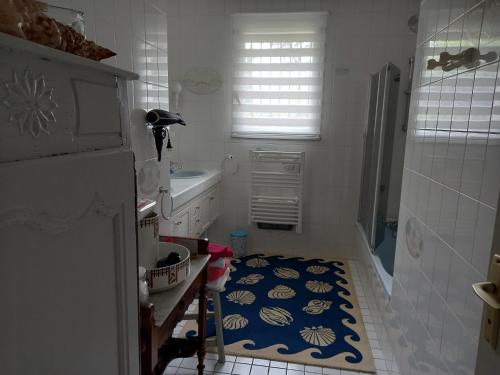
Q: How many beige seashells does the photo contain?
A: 11